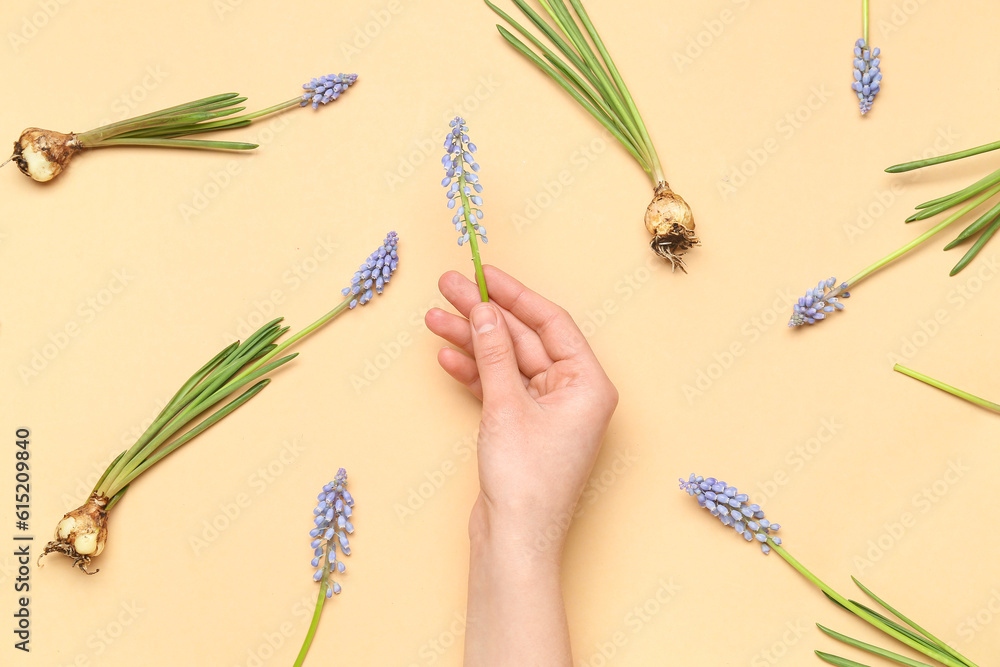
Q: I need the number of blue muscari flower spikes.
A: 7